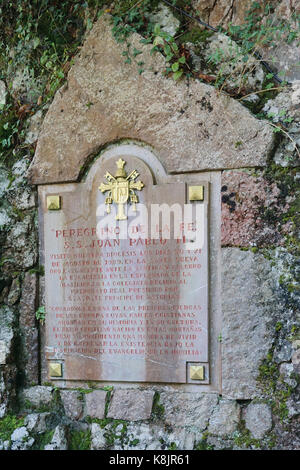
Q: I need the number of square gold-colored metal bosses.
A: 4